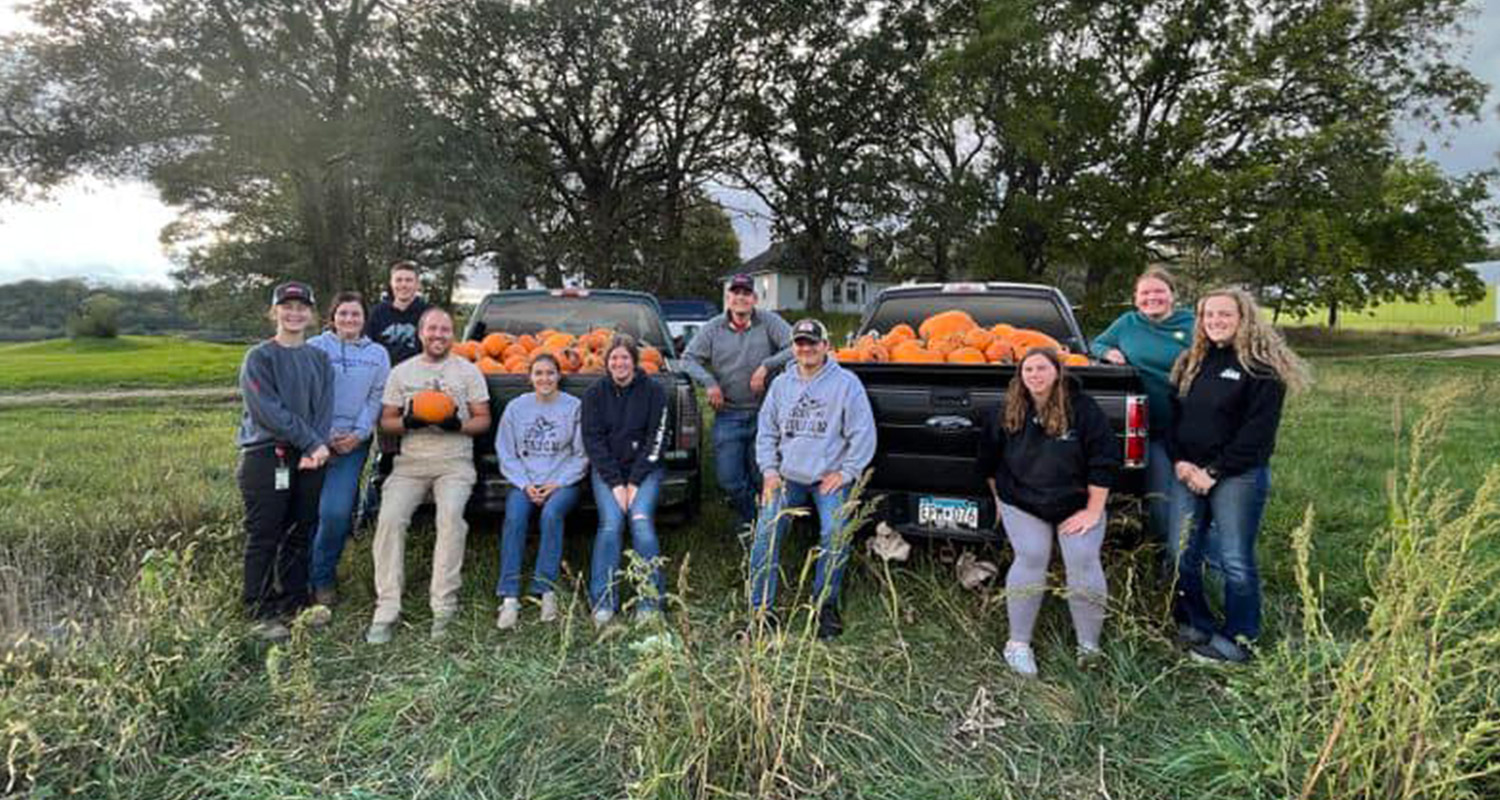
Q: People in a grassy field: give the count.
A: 11